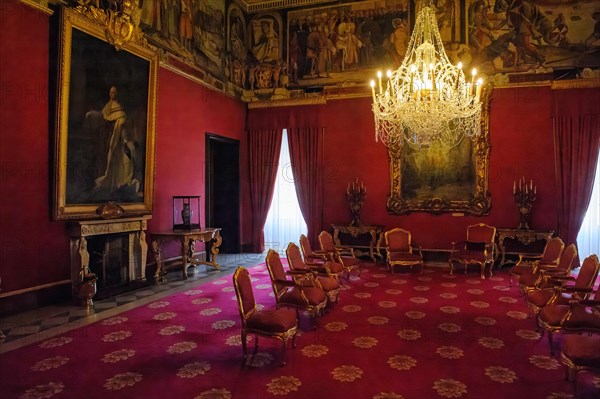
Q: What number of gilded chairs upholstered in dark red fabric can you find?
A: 12